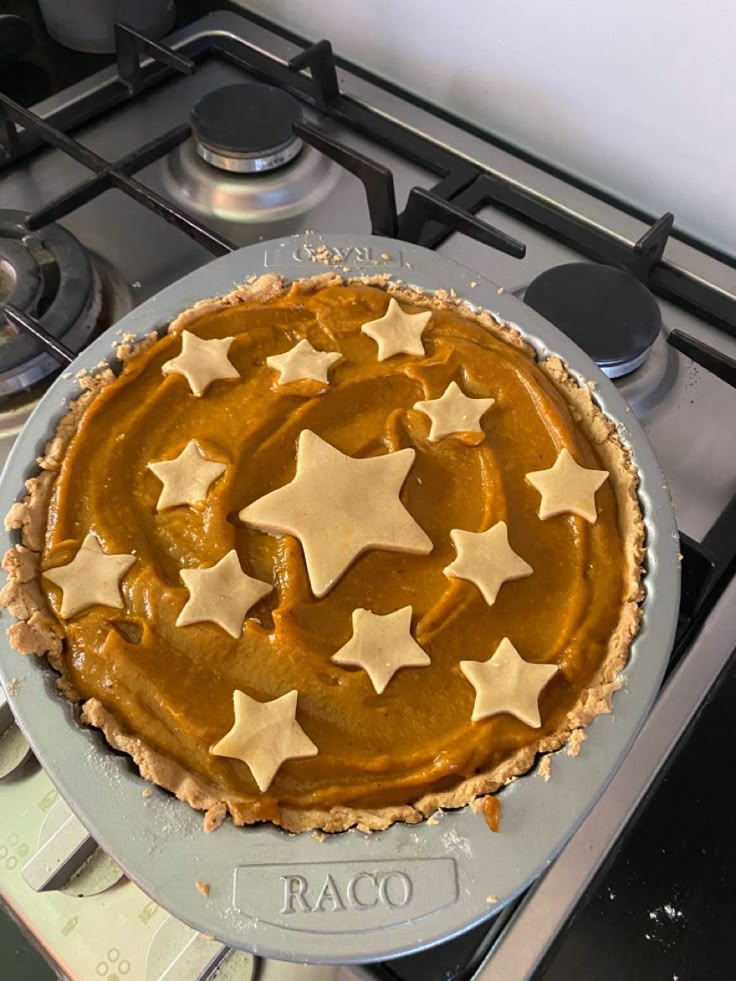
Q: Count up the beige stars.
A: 13